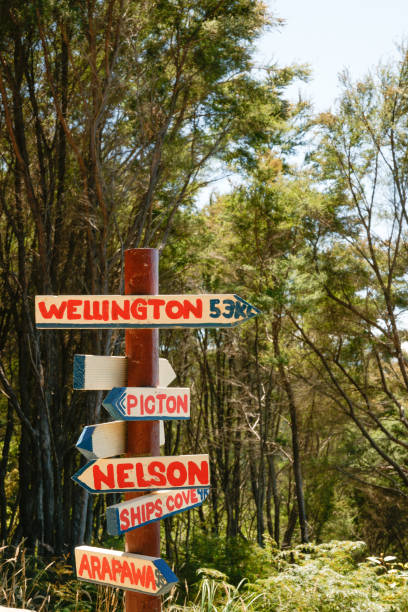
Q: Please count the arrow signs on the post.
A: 7